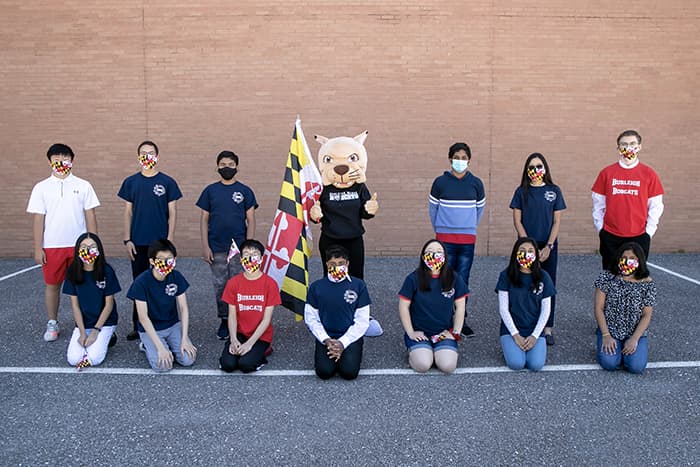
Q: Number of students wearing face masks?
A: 13